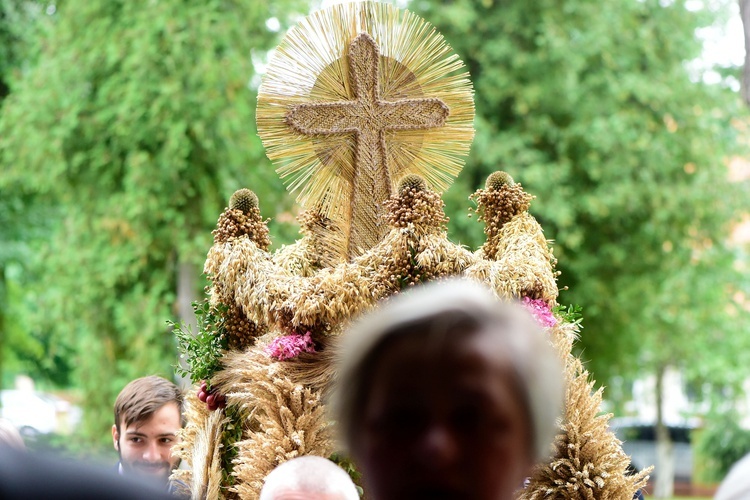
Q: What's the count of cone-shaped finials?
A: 3